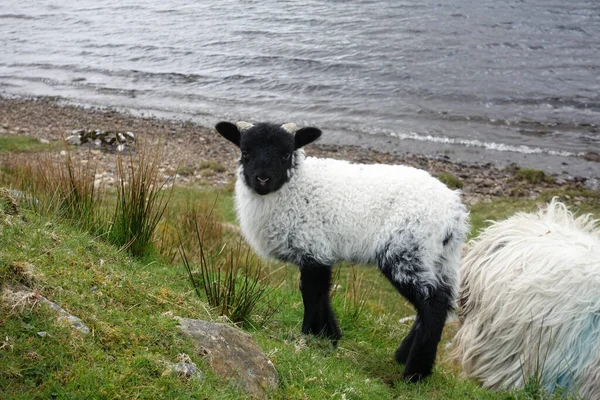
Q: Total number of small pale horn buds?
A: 2